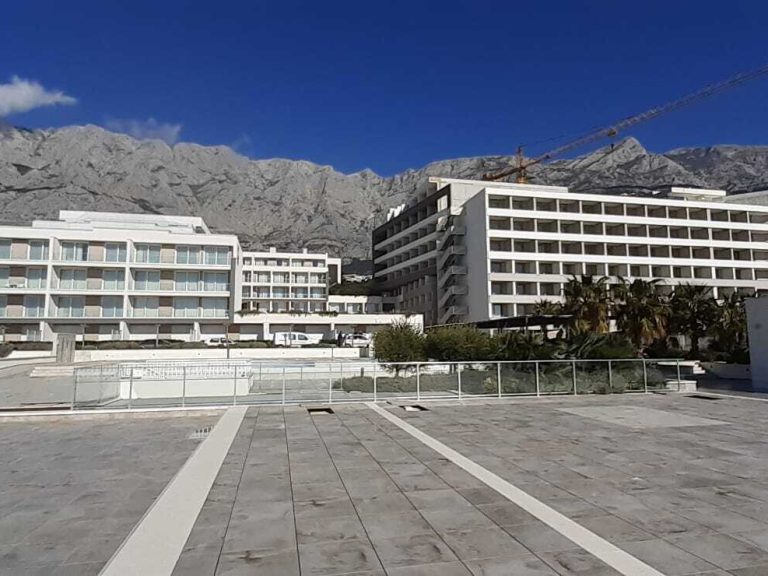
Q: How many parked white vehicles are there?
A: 3